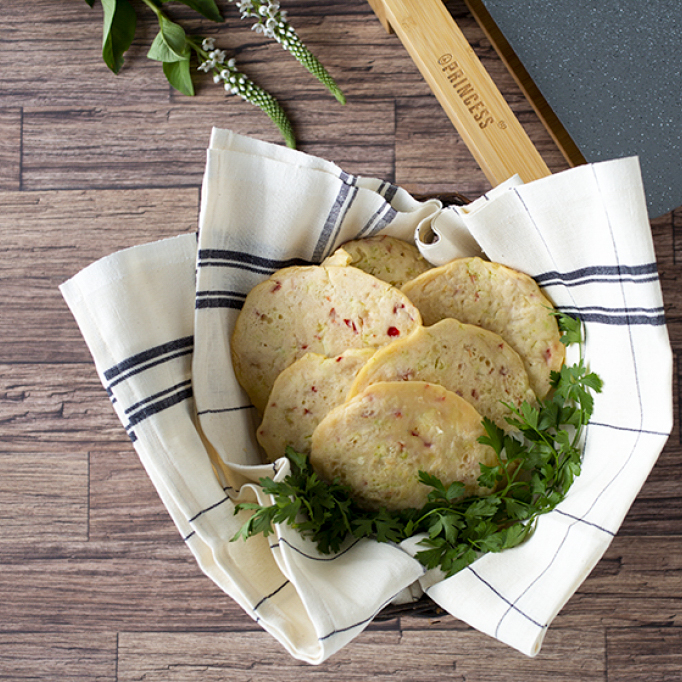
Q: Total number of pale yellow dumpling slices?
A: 6